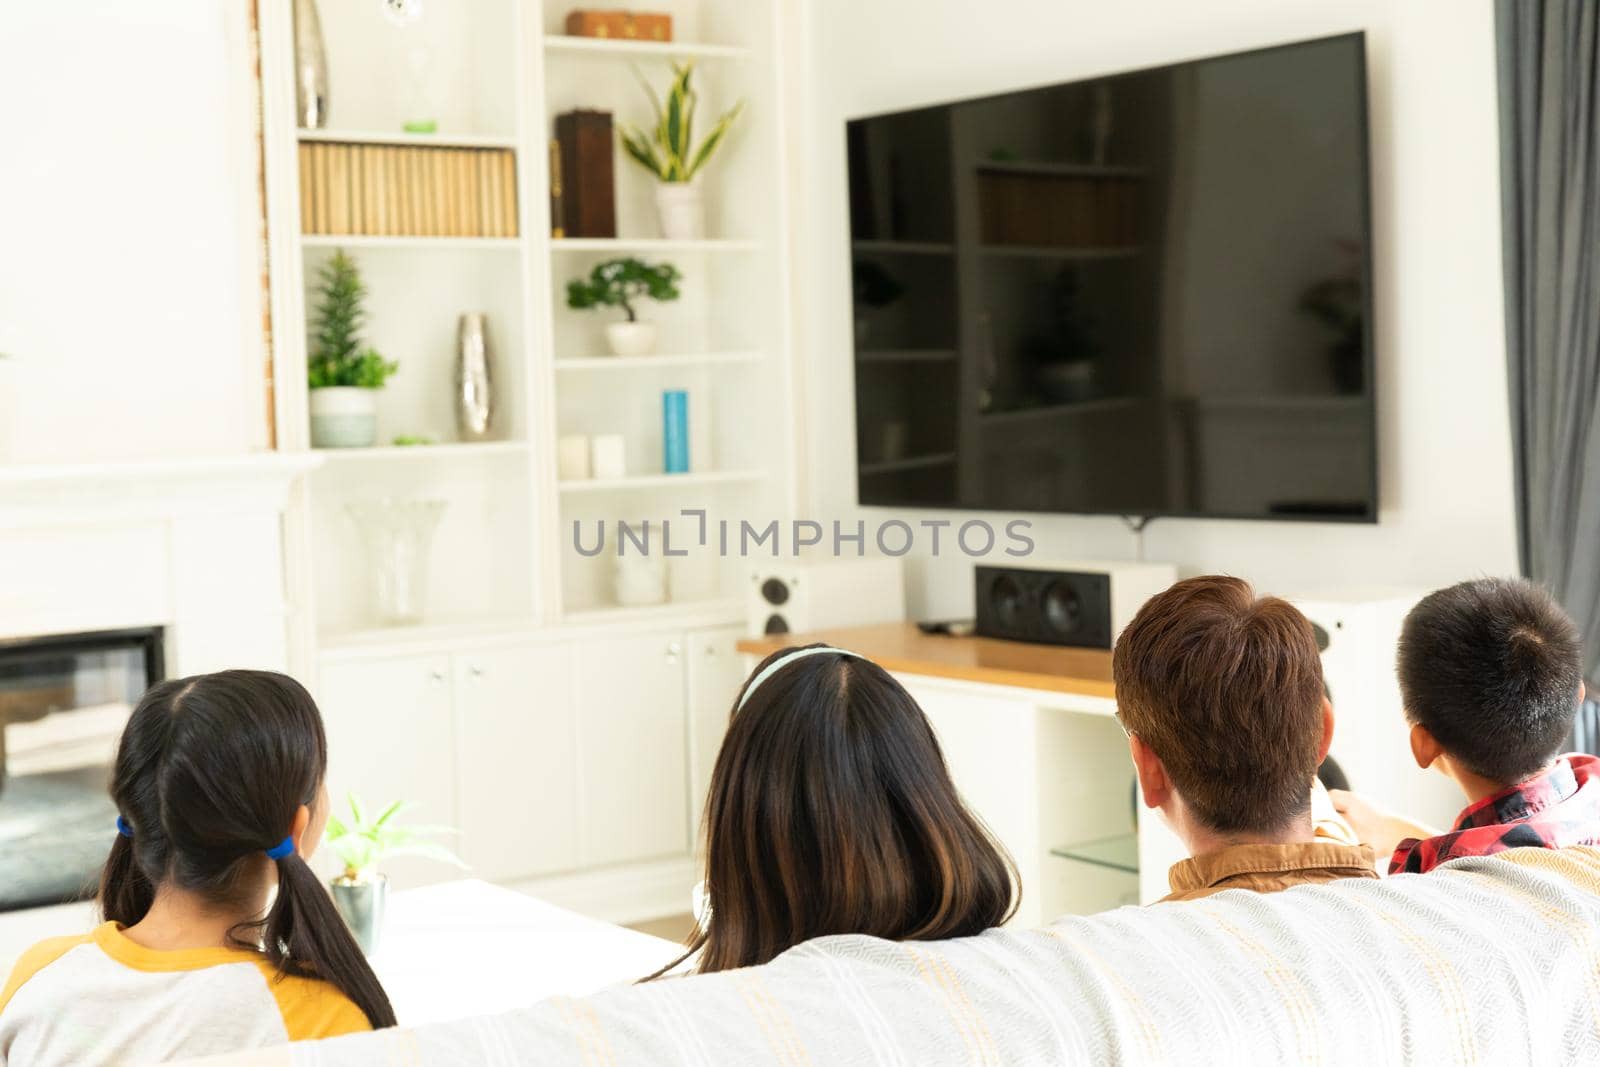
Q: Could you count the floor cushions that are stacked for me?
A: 0